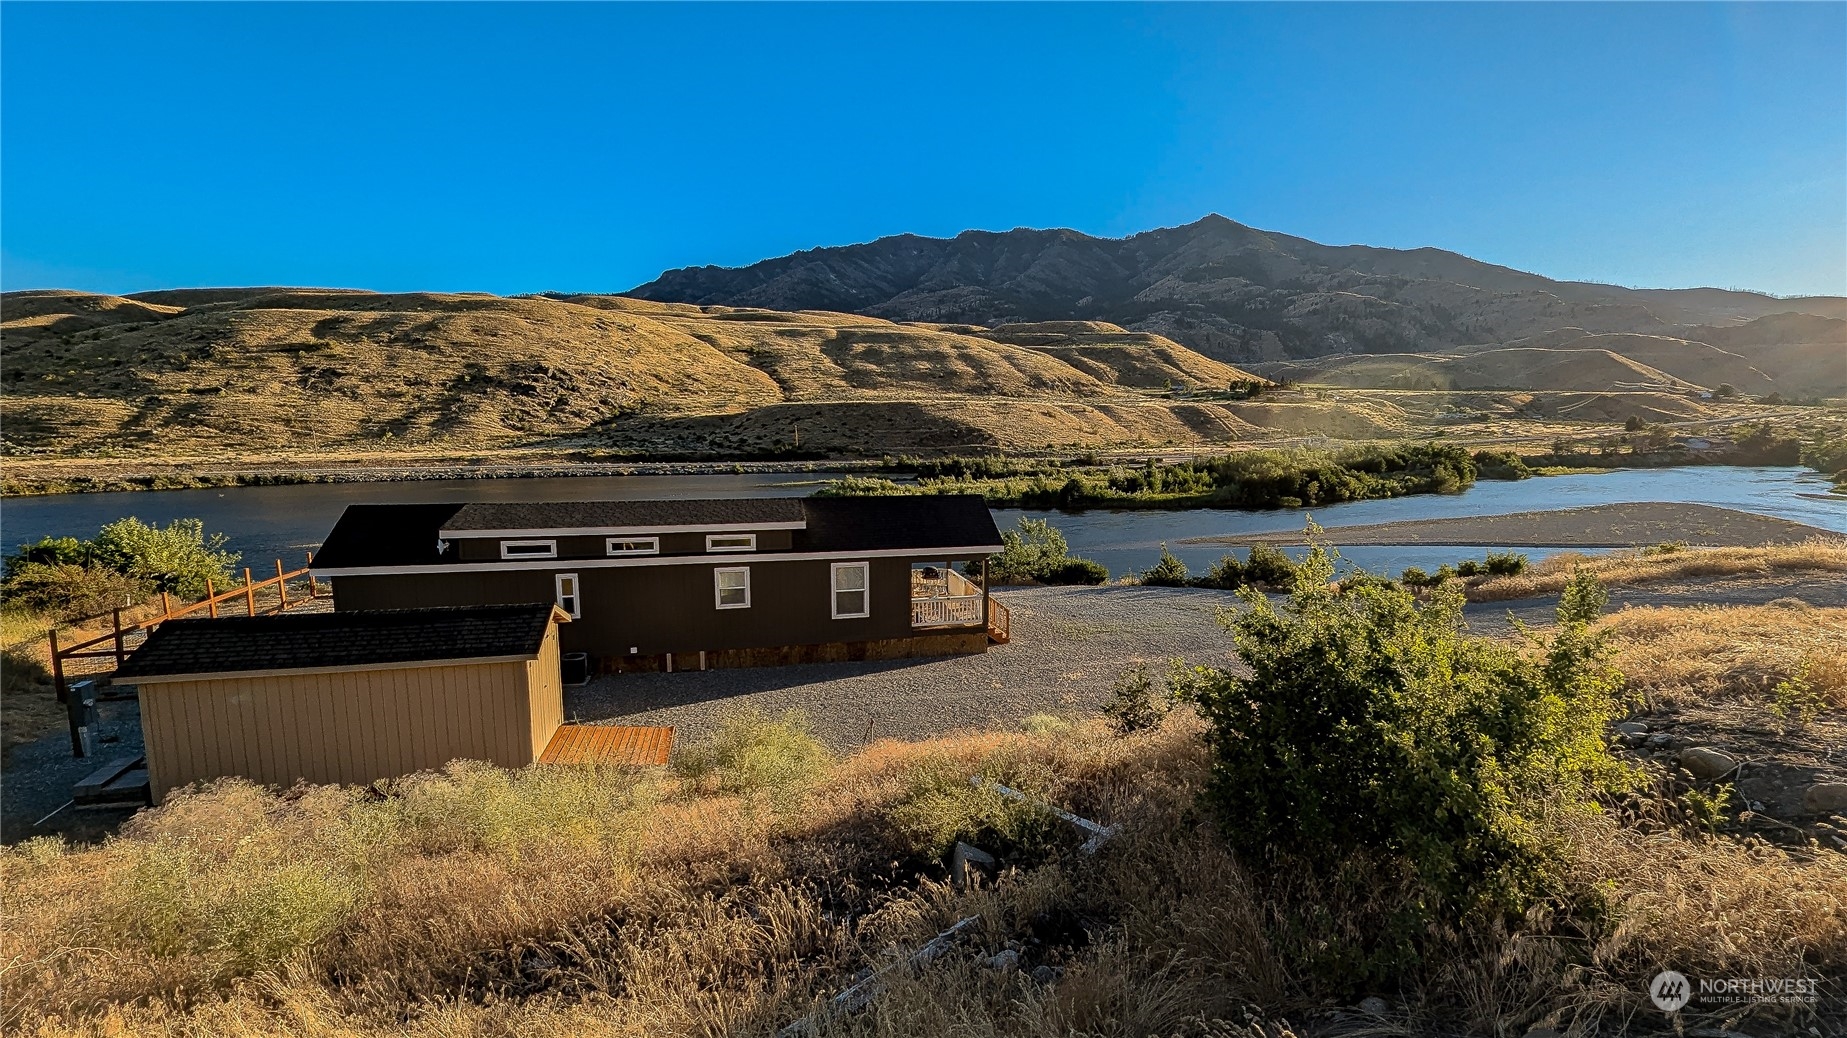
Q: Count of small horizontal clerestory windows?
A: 3